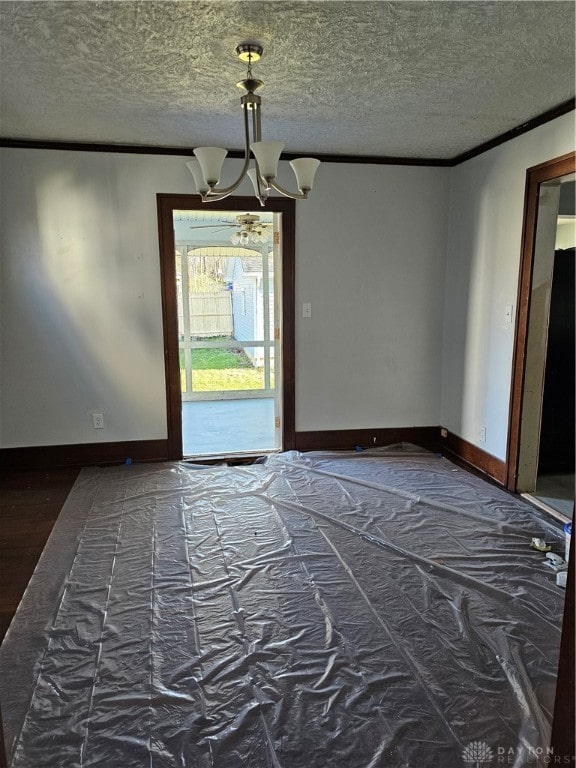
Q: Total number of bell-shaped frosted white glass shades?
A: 5